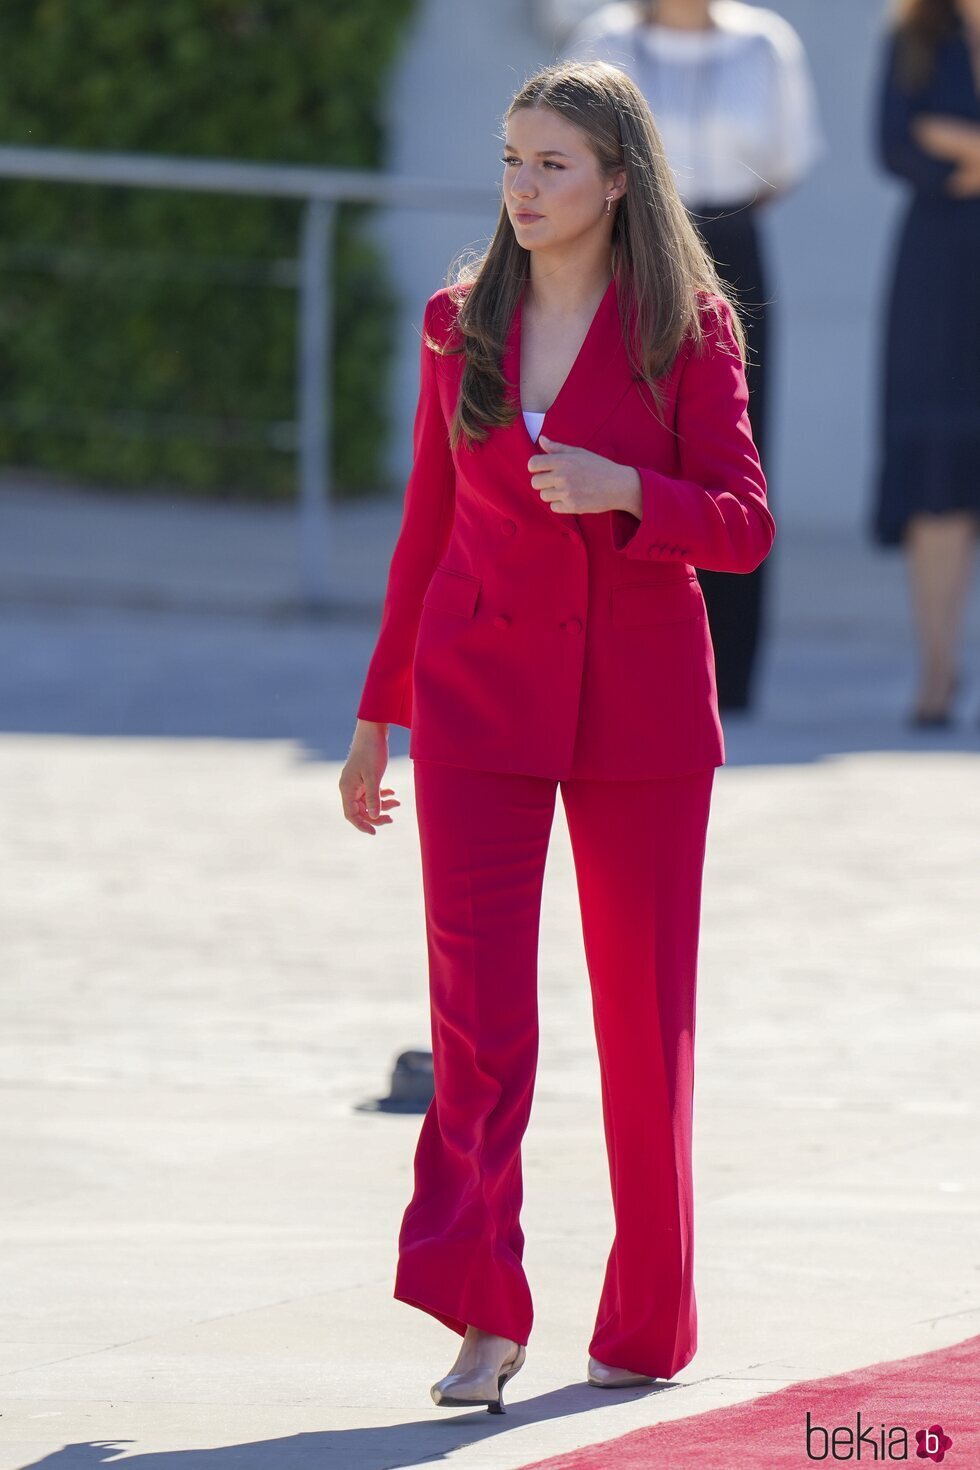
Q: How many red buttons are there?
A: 8